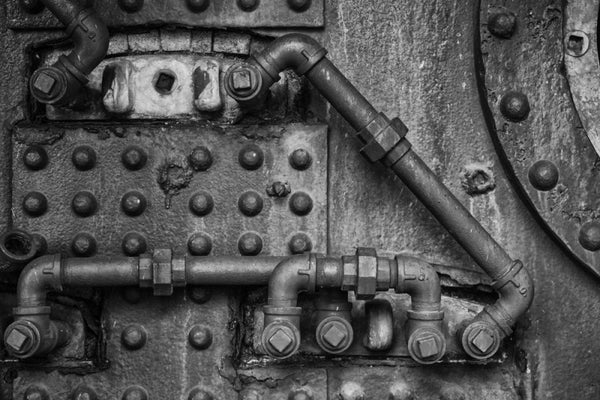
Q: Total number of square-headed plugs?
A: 7